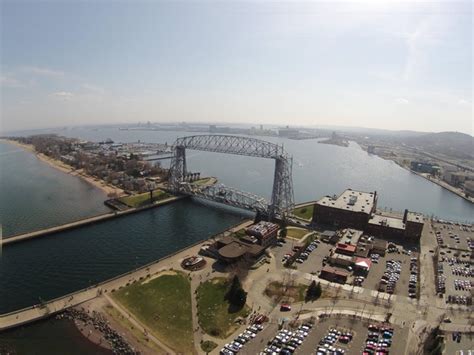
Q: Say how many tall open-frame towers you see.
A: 2